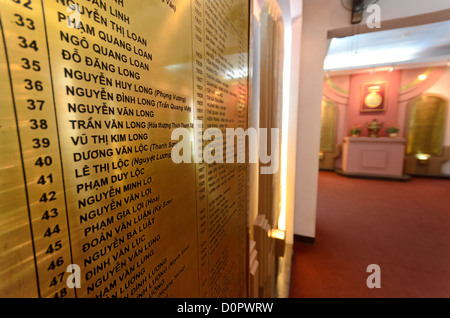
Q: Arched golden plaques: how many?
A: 2